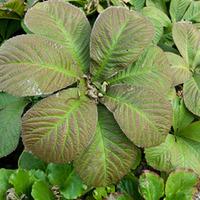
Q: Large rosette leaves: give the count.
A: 7